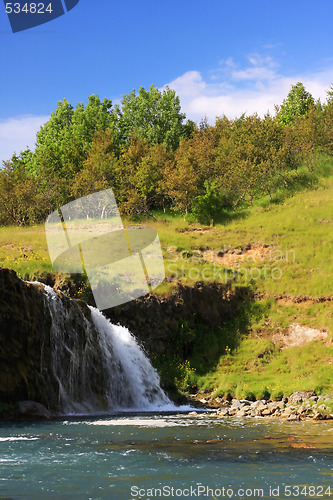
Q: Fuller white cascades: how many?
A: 1